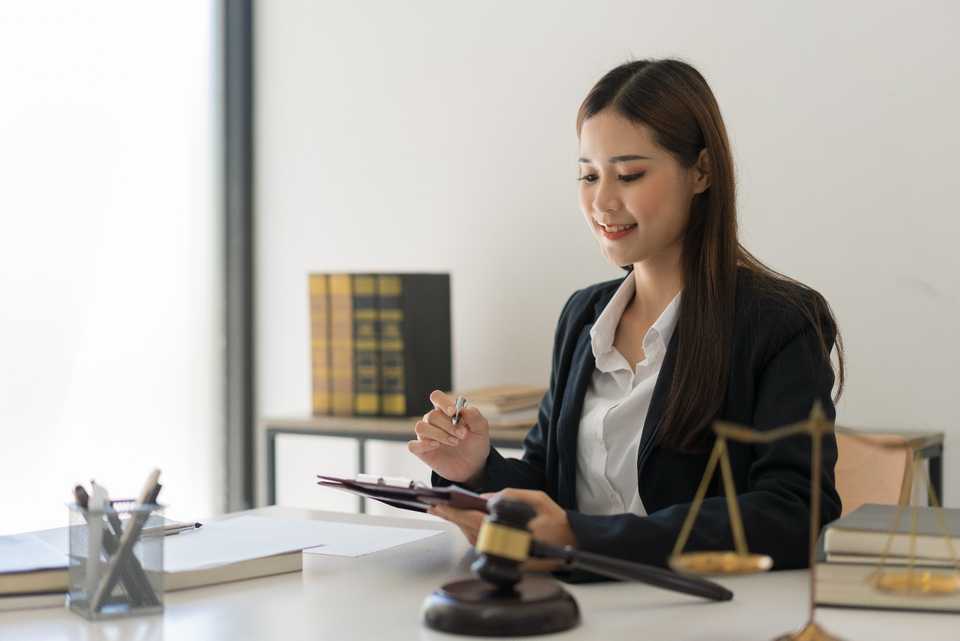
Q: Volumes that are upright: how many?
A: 4